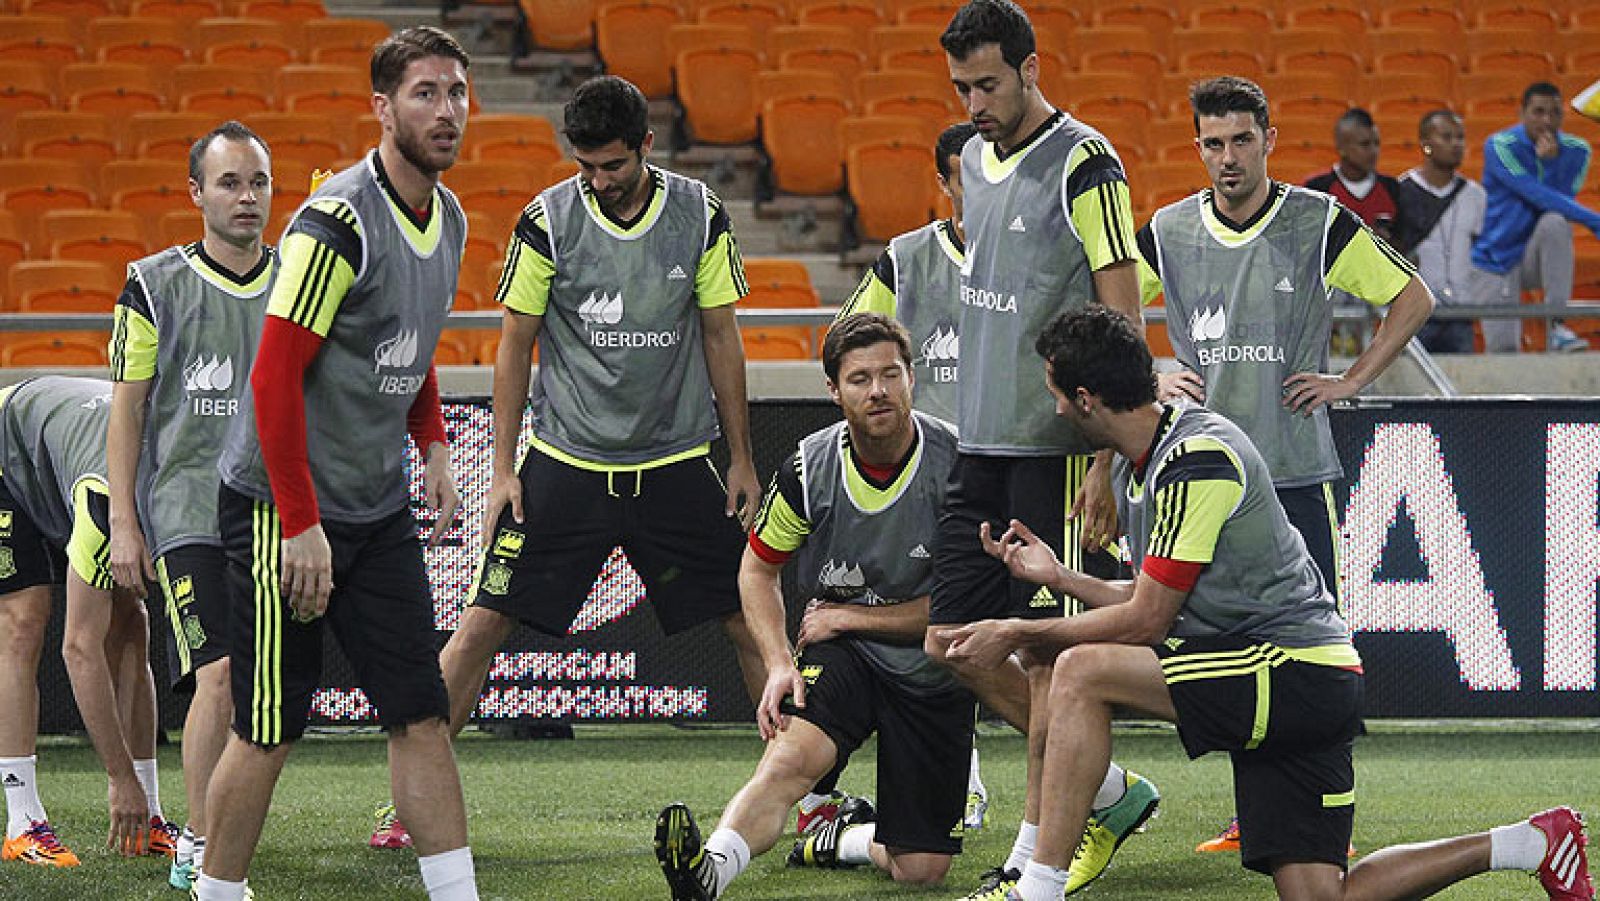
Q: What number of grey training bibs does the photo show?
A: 9